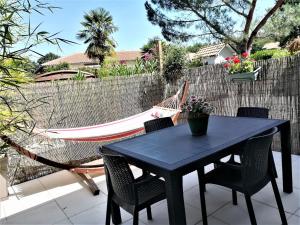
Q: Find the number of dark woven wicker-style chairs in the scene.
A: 4